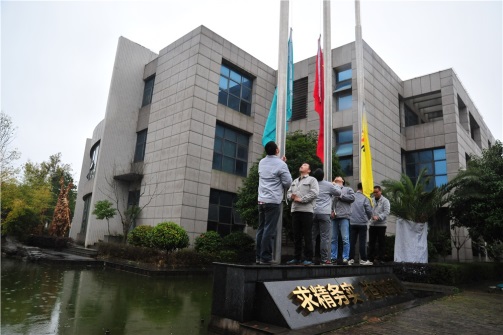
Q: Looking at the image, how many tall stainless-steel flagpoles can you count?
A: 3